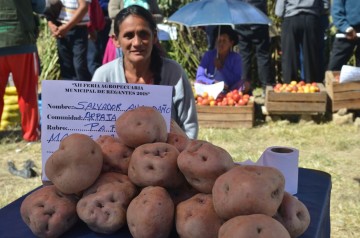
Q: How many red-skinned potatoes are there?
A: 13